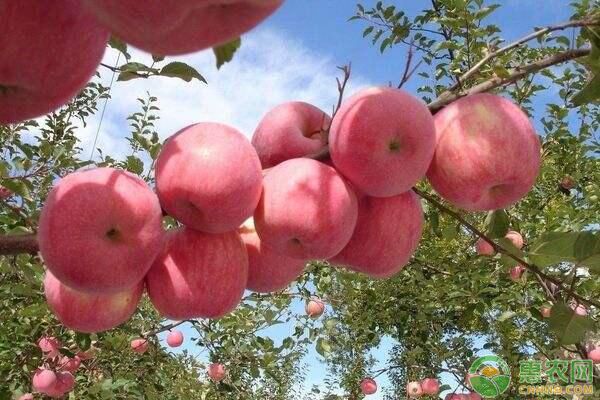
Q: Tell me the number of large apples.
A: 12